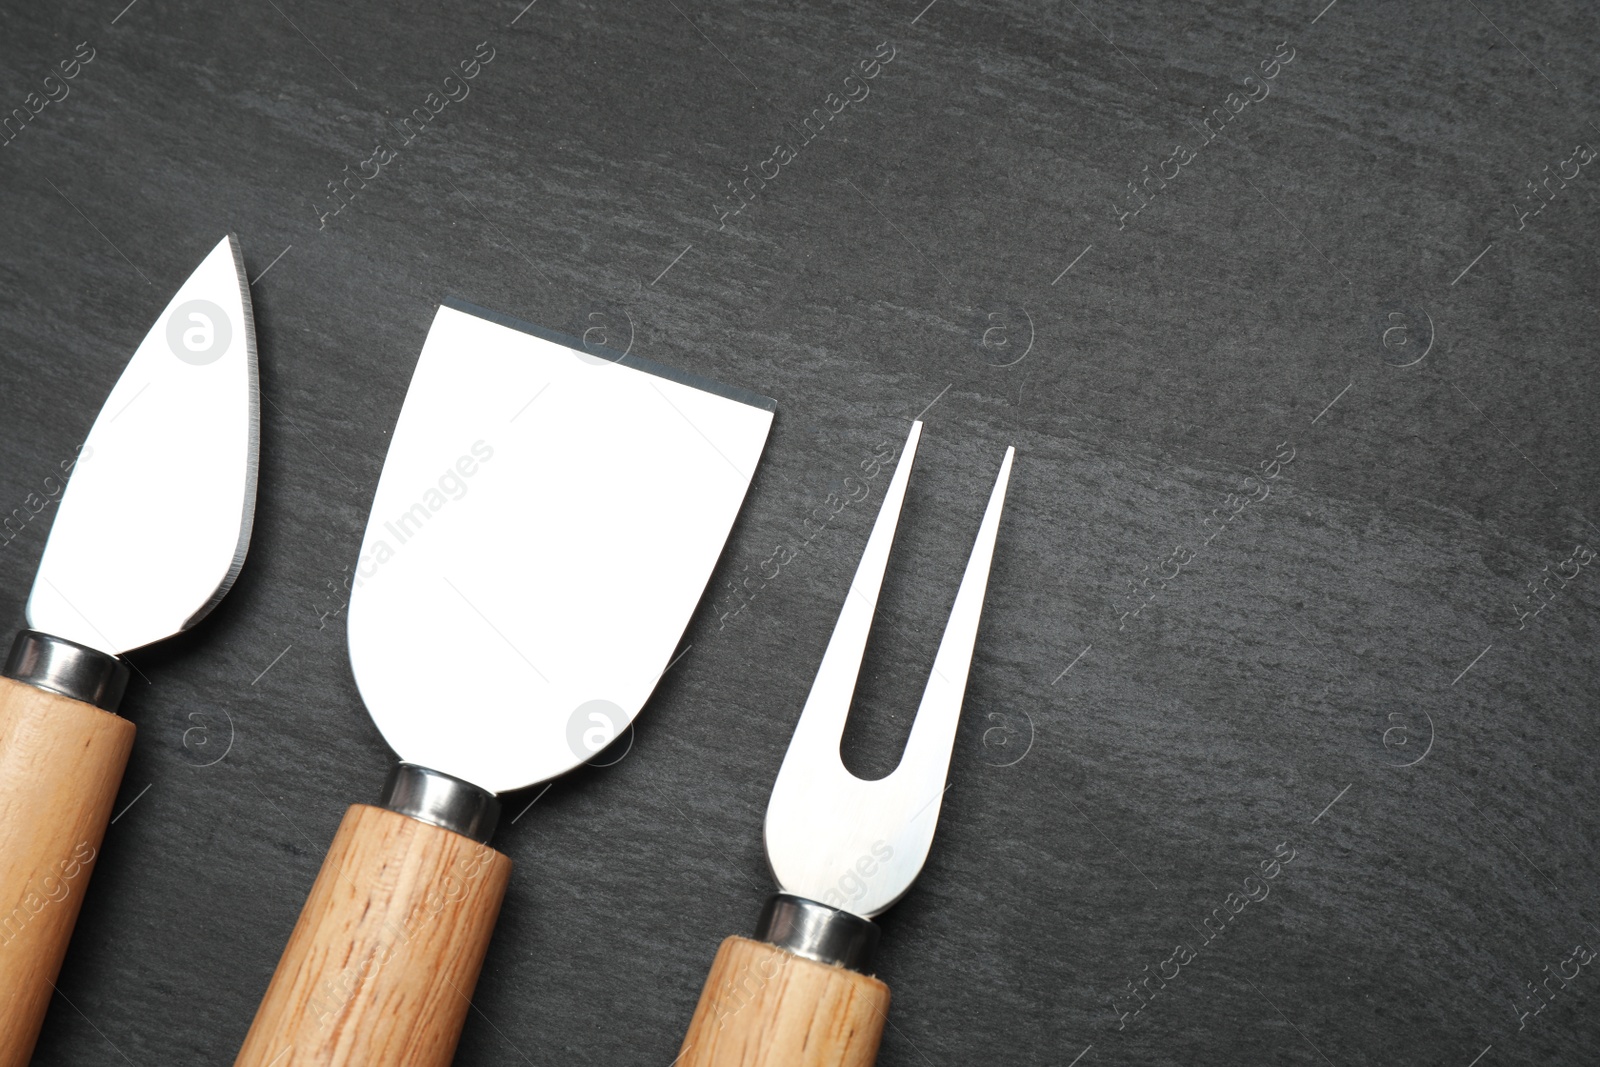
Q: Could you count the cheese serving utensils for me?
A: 3